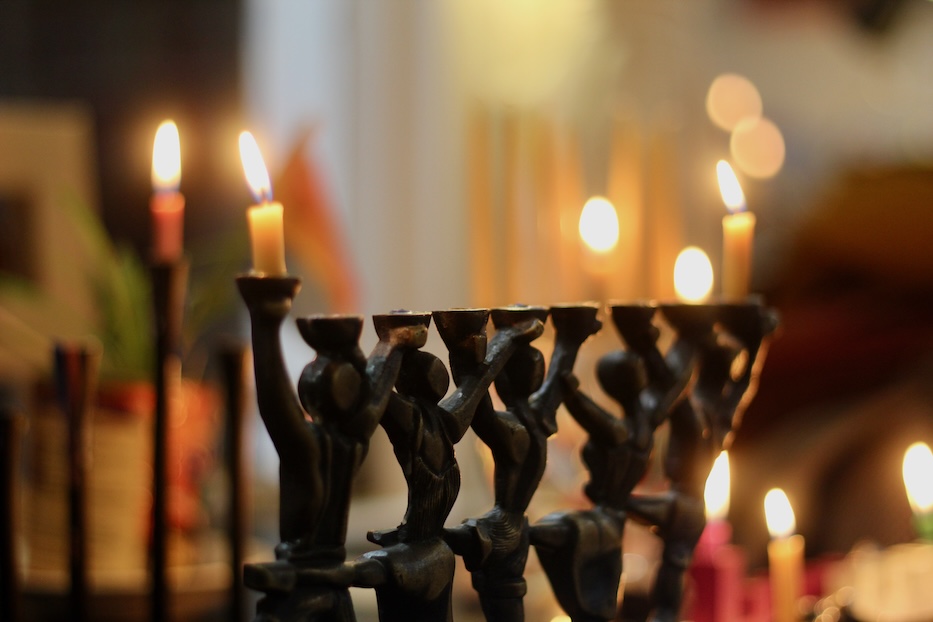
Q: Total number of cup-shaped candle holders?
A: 9